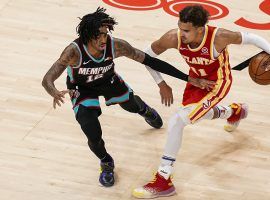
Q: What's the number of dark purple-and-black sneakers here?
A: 2